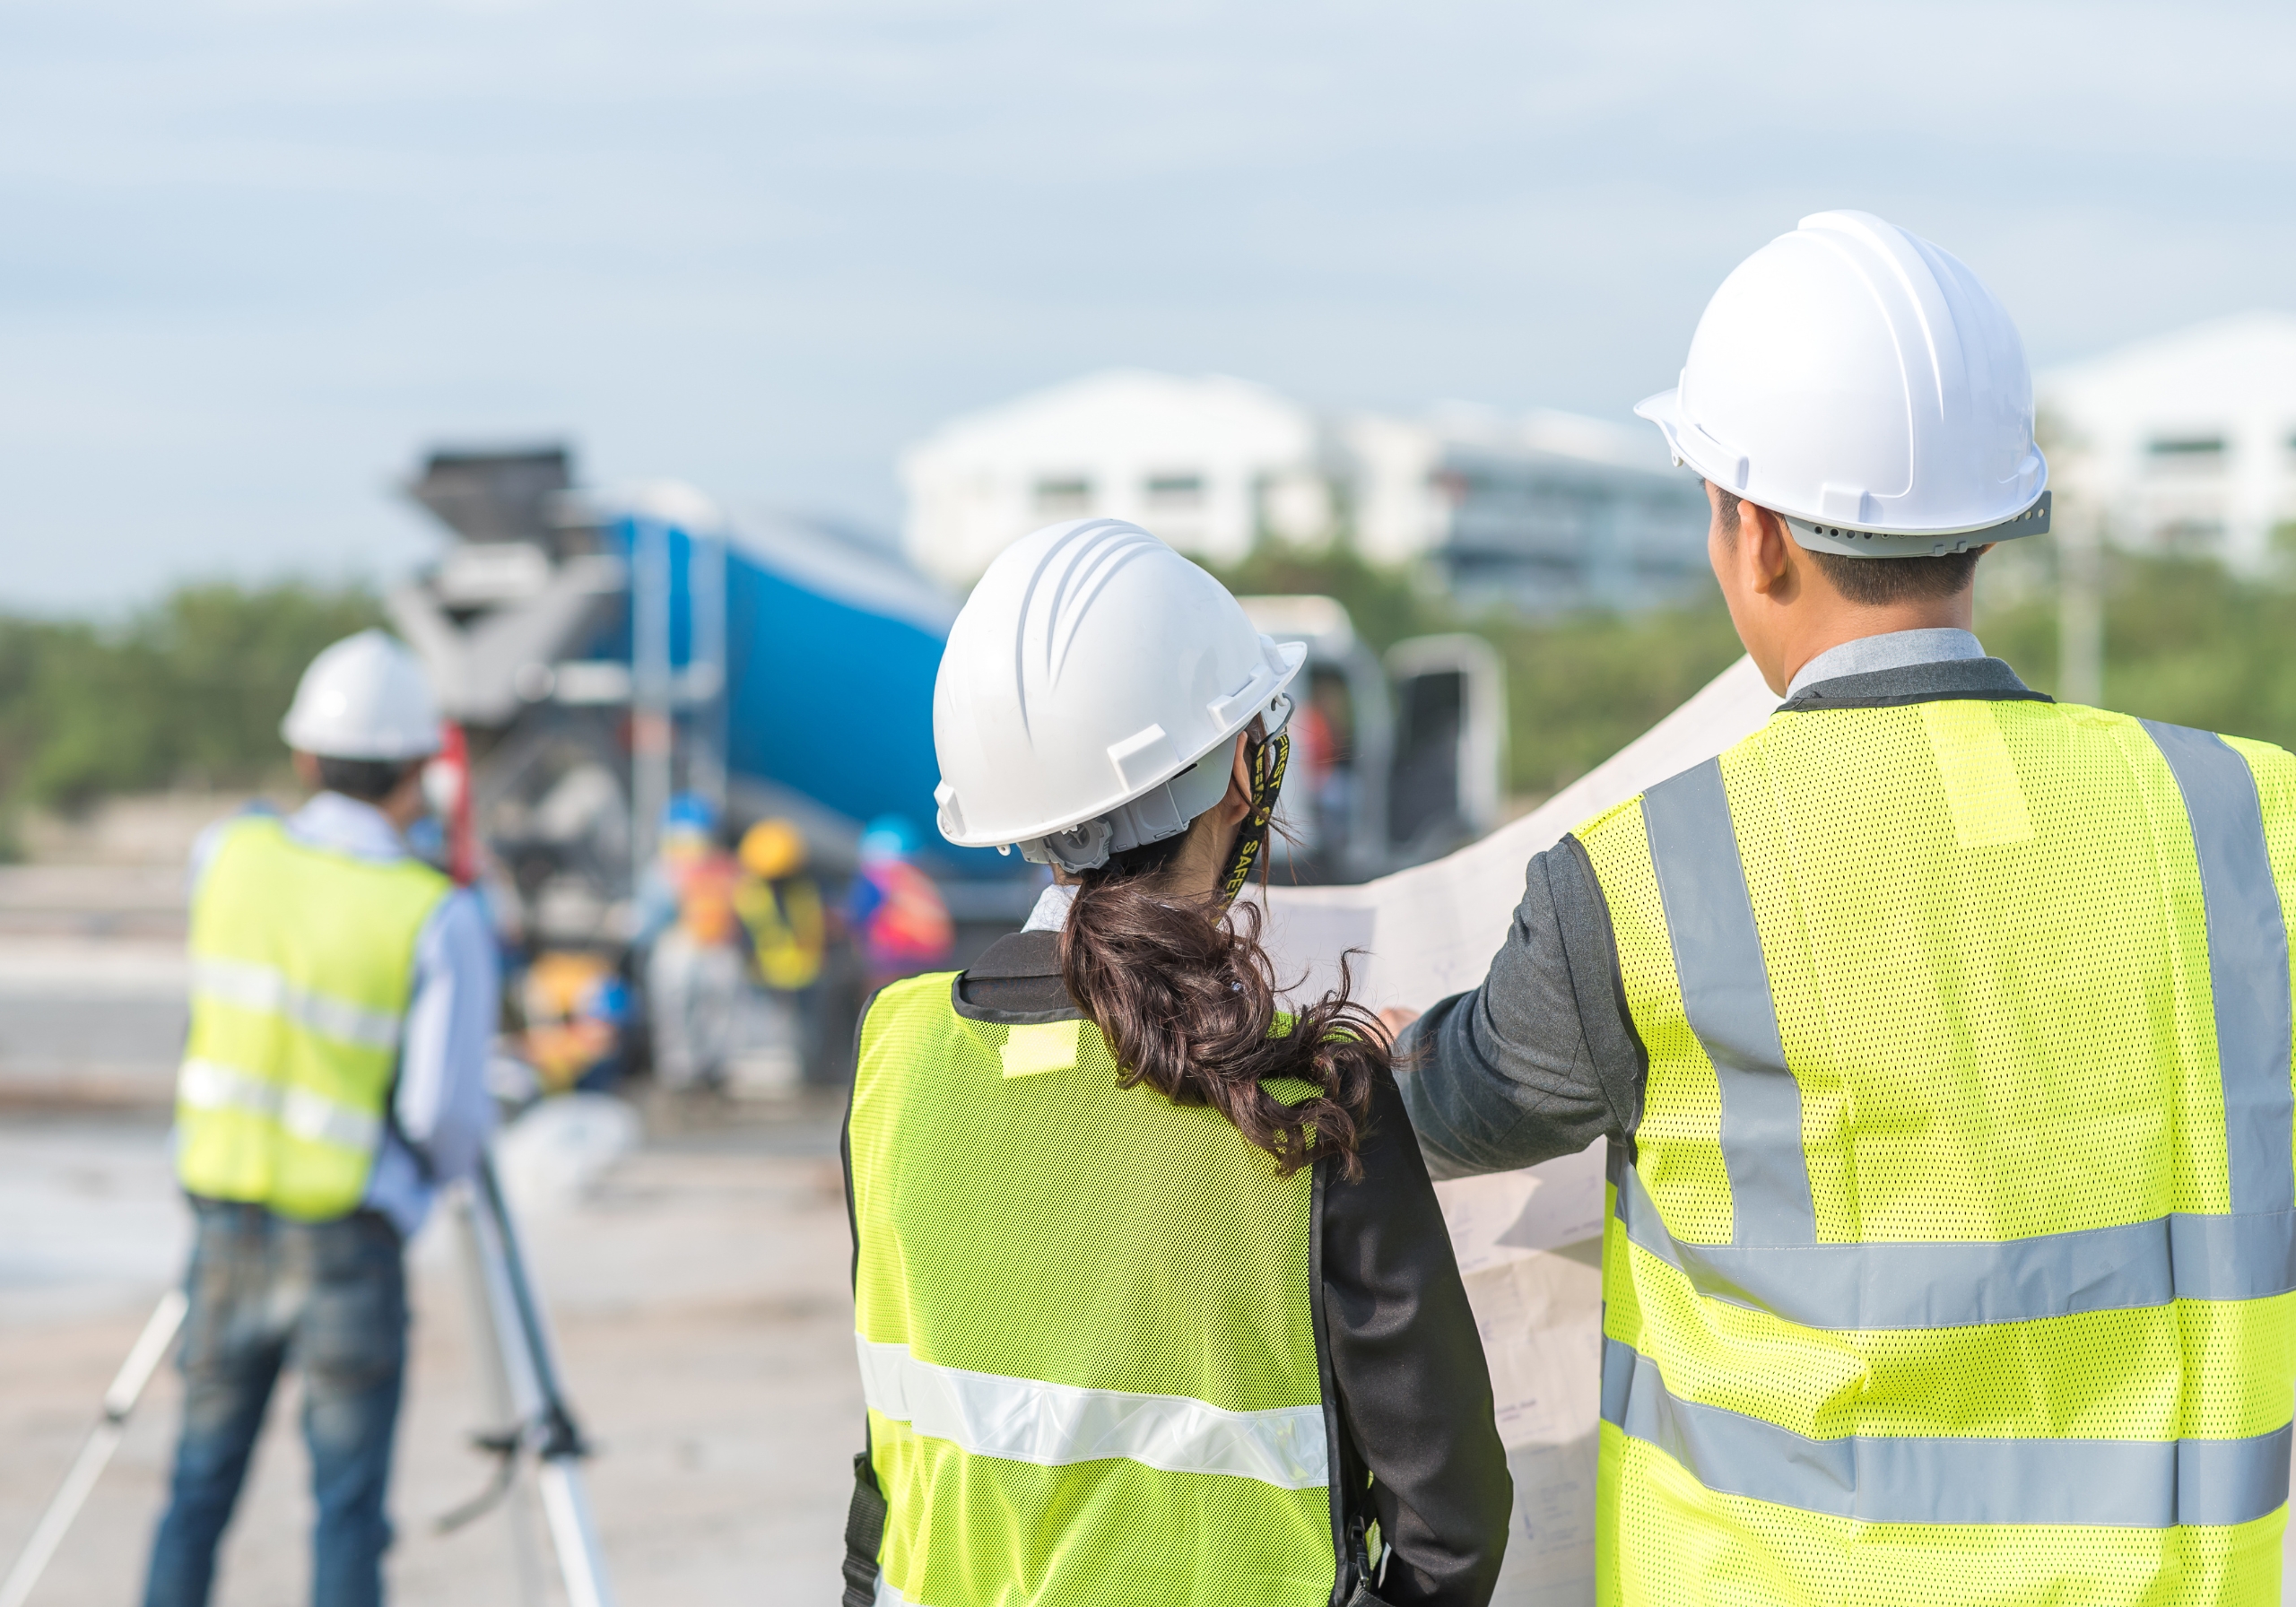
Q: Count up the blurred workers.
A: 5